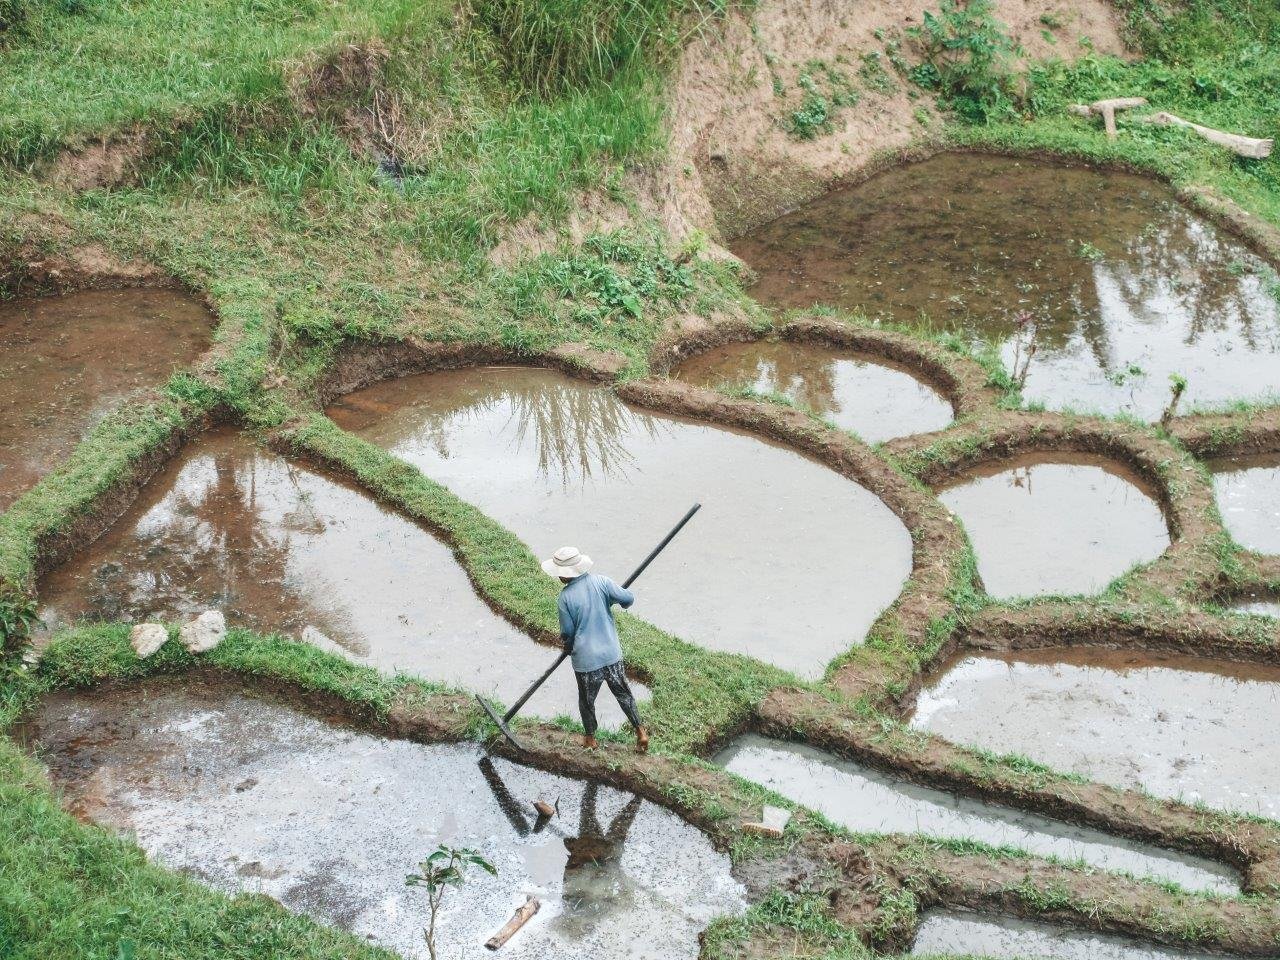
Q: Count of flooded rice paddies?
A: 12